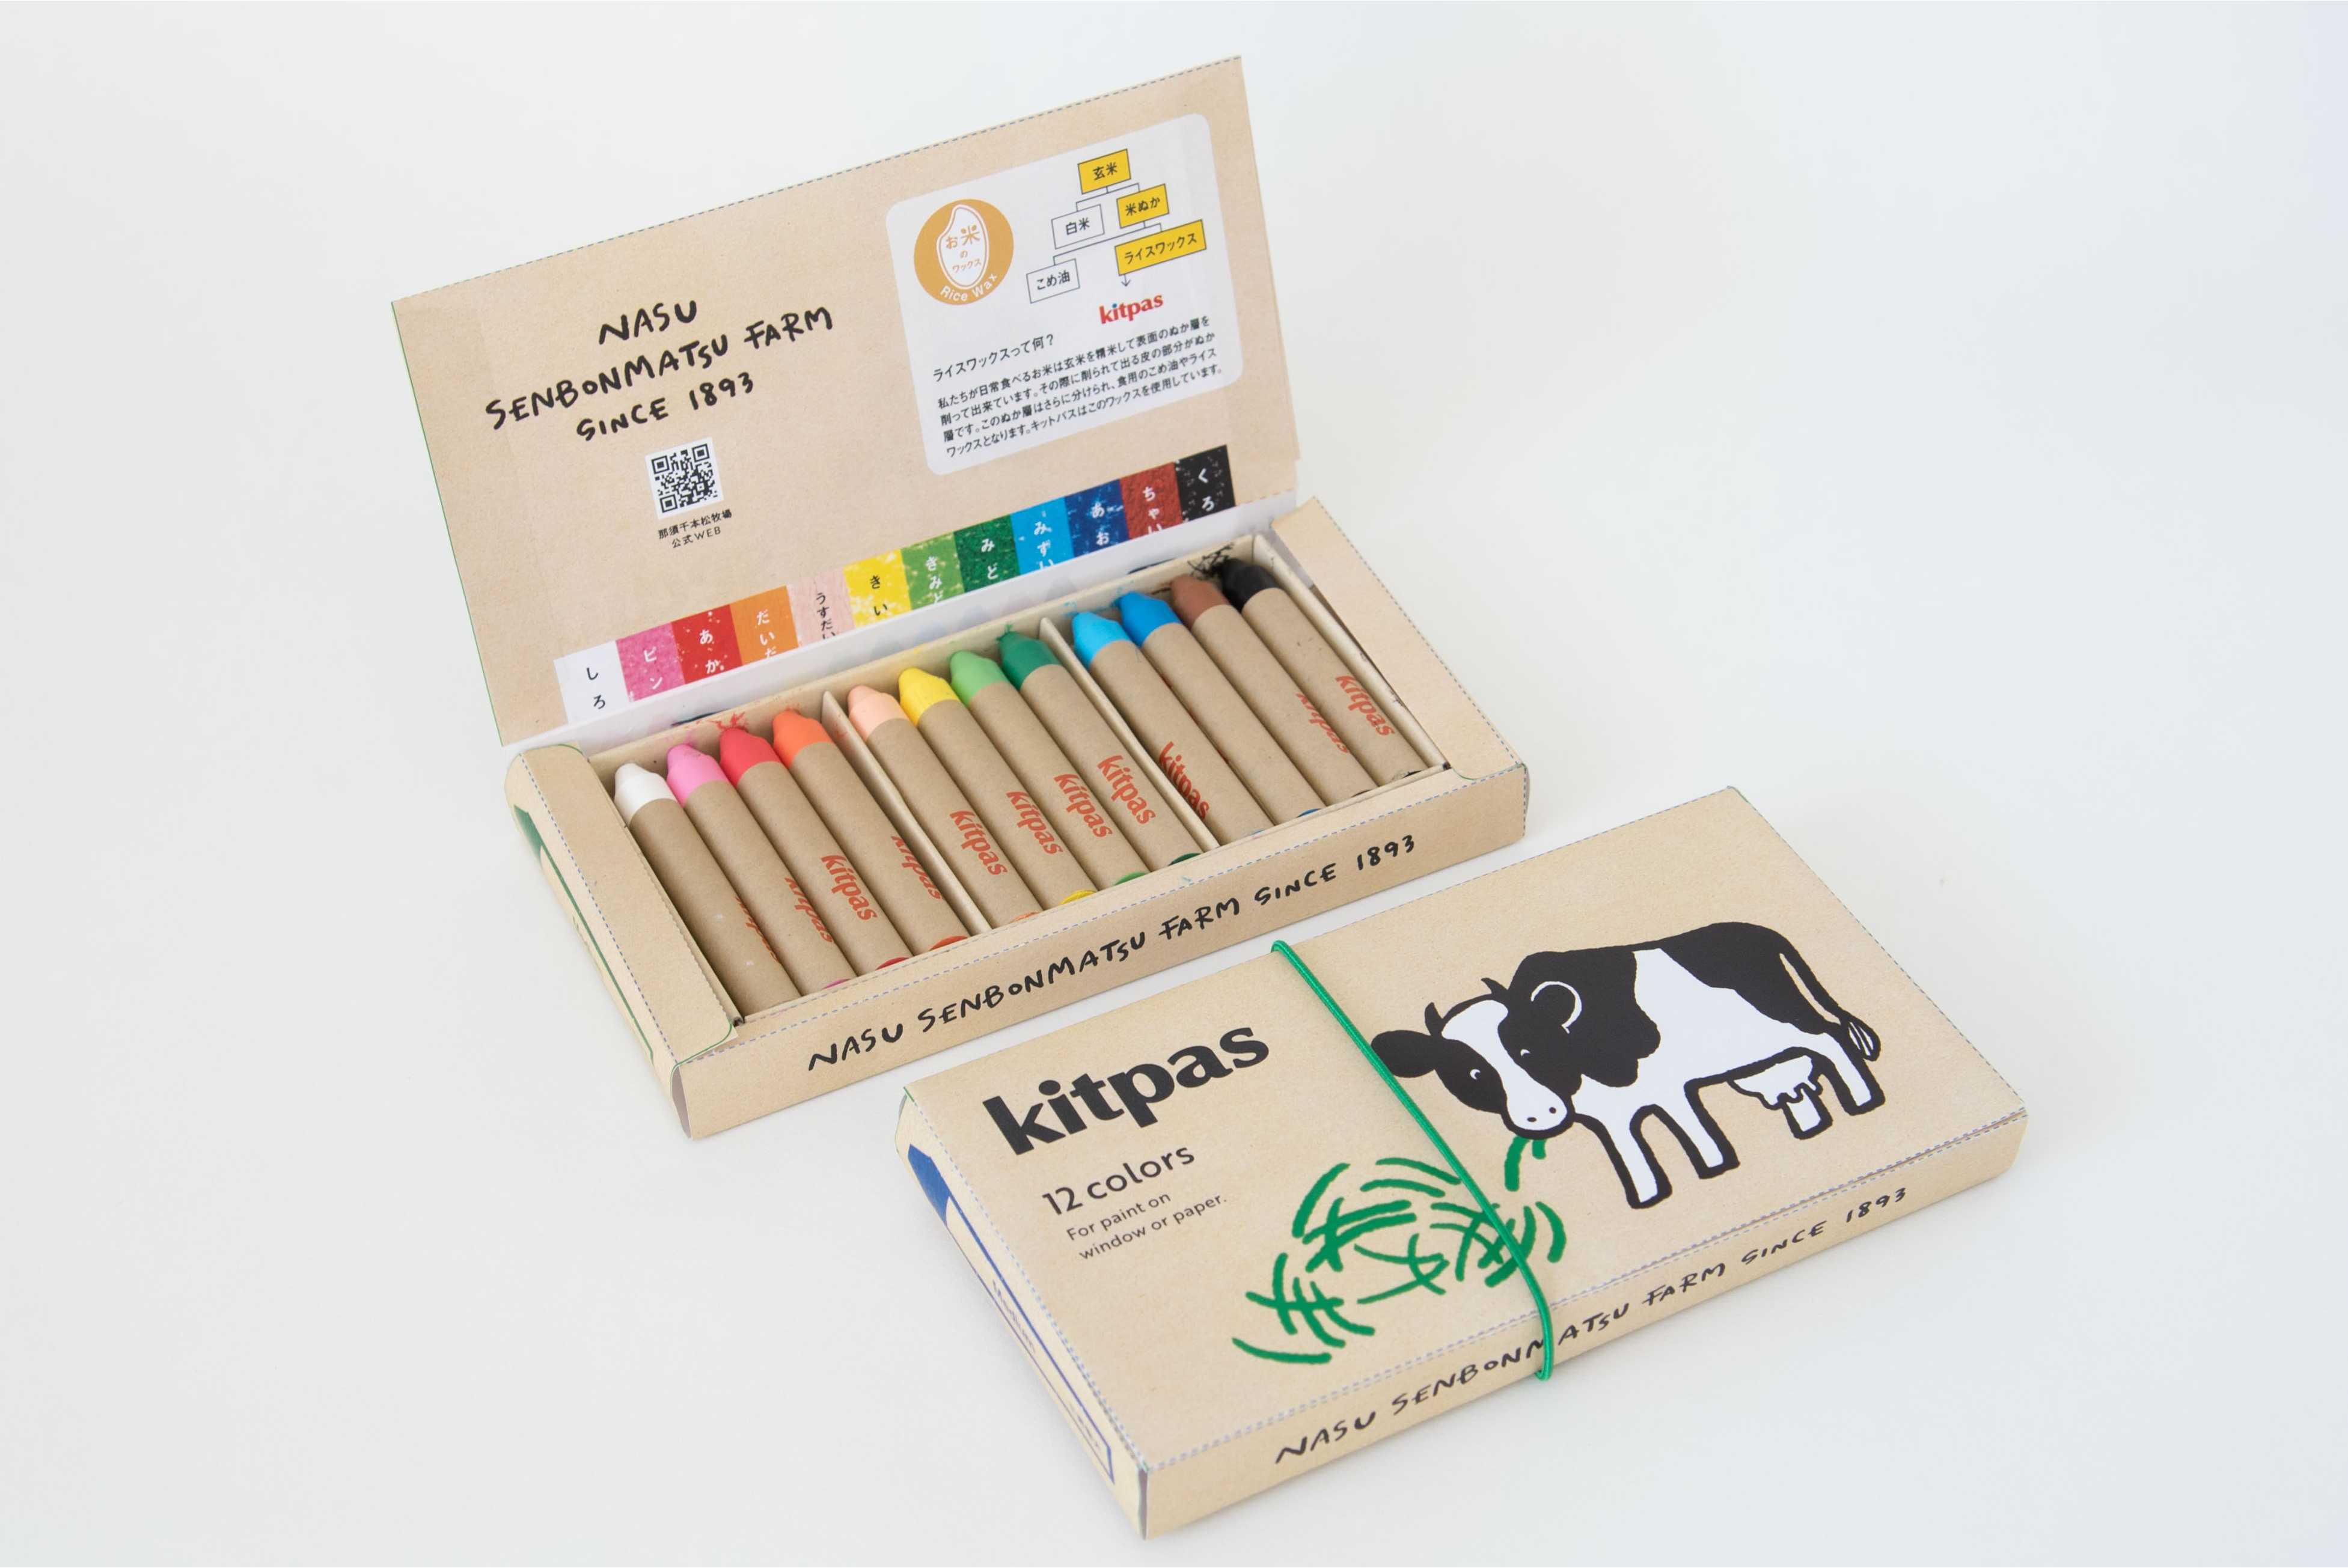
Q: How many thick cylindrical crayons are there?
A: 12